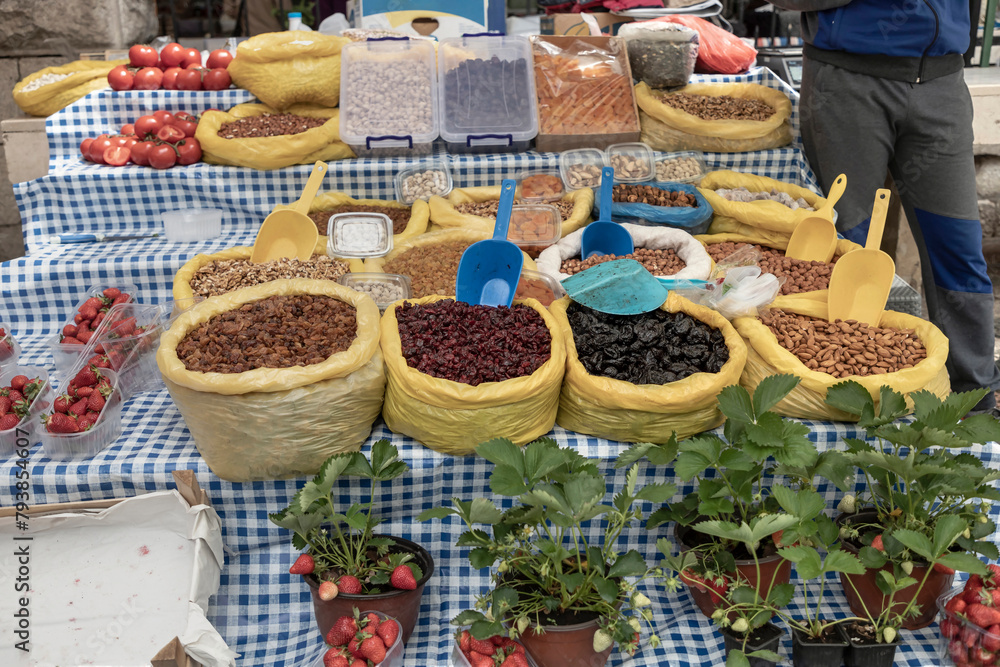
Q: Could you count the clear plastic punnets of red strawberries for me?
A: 8